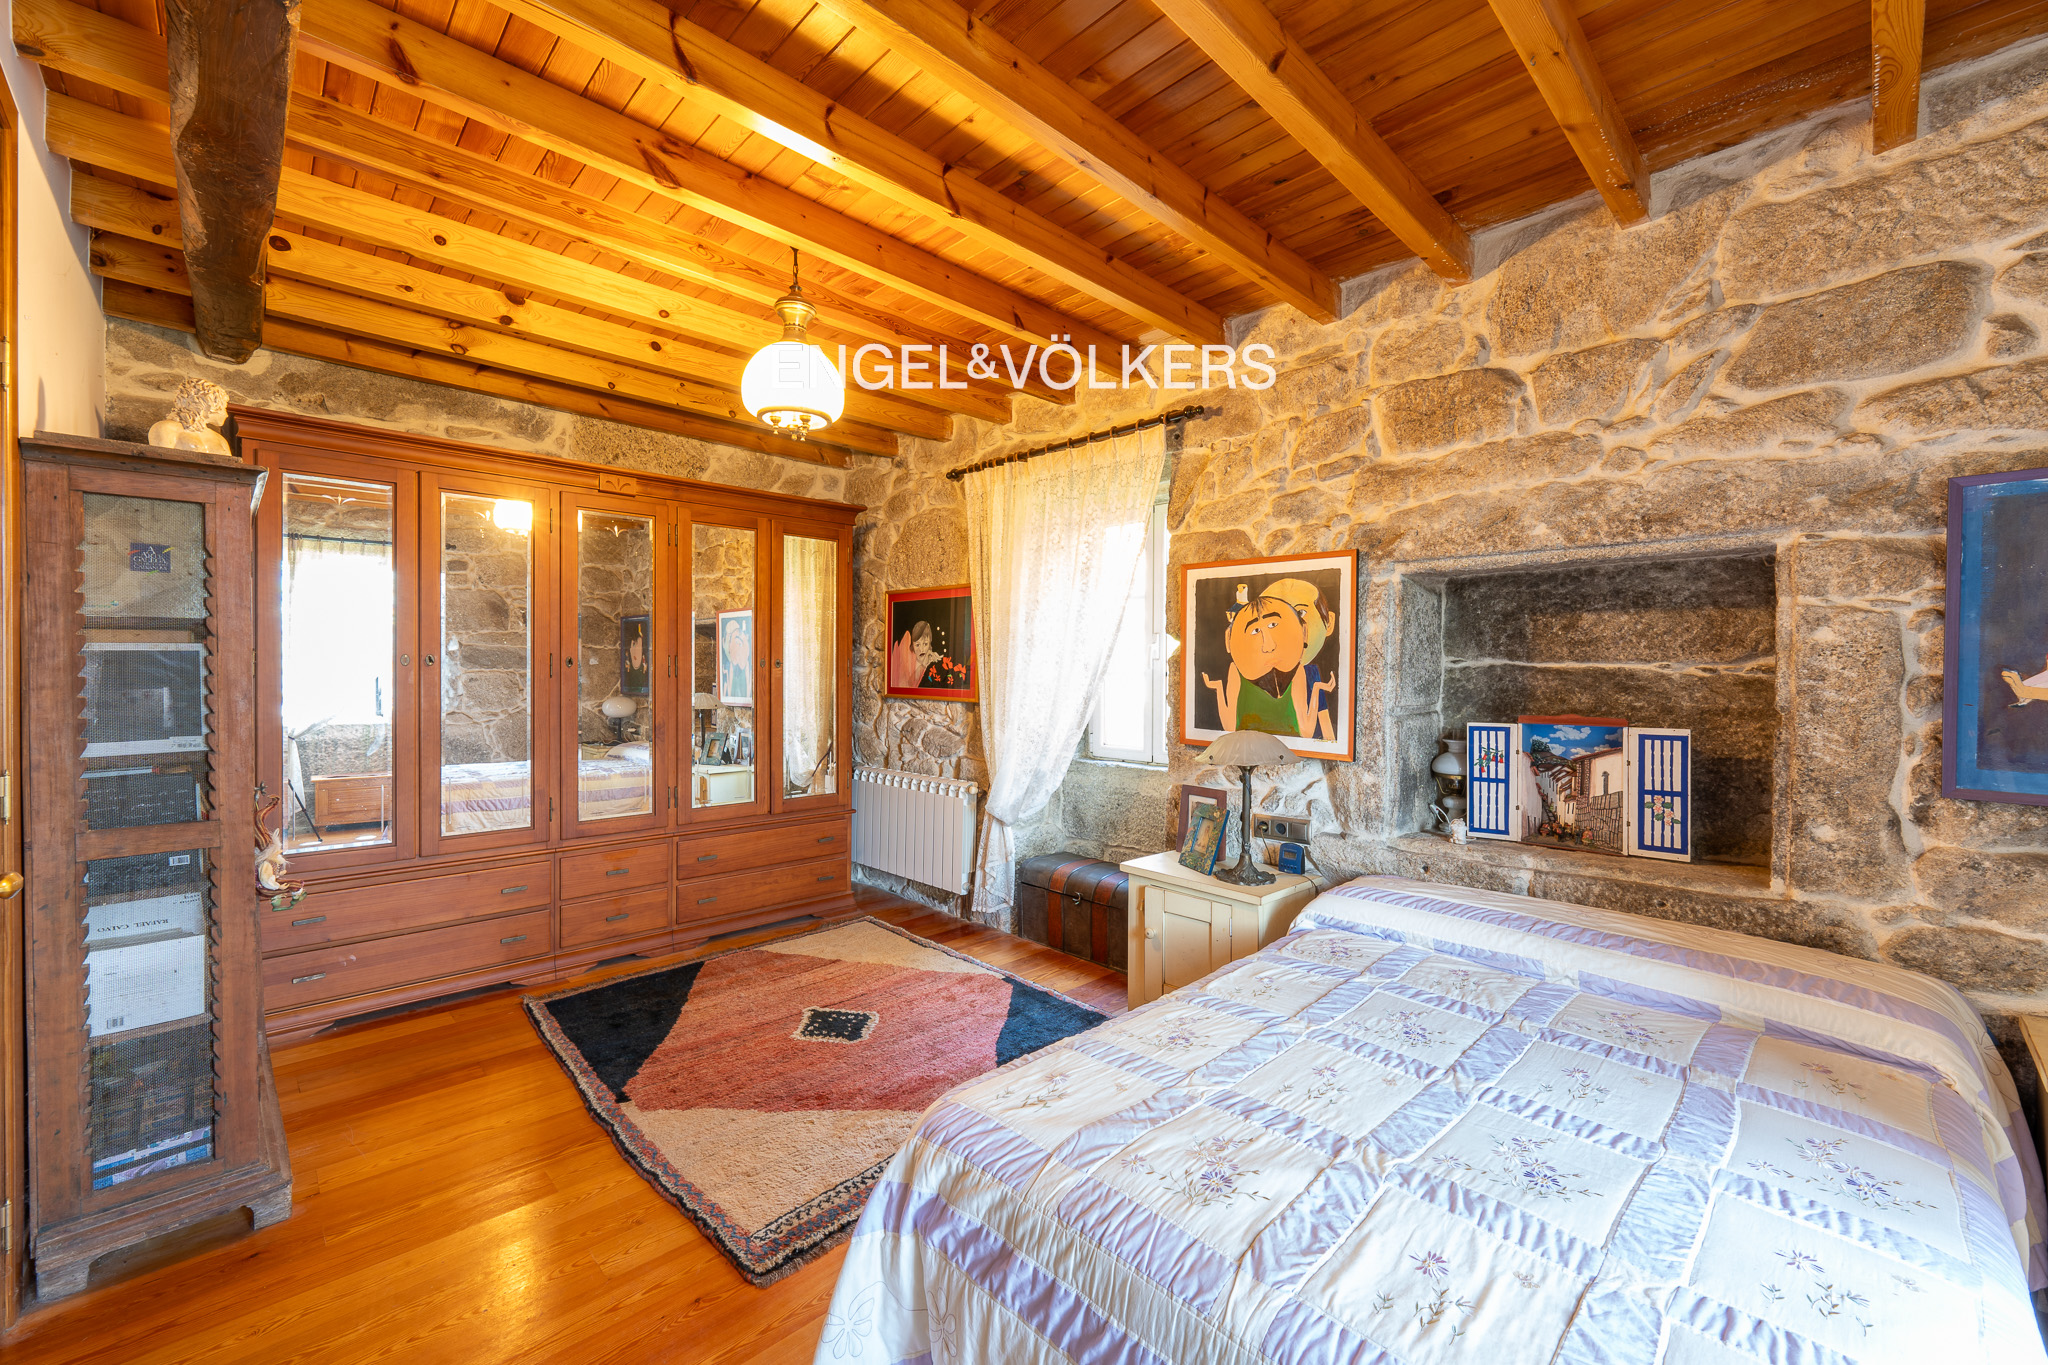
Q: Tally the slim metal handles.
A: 10